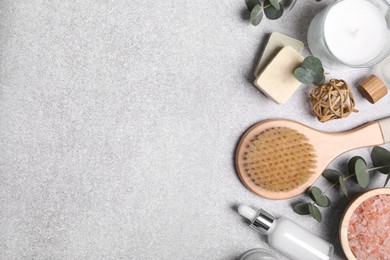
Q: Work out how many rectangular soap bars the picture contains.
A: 2